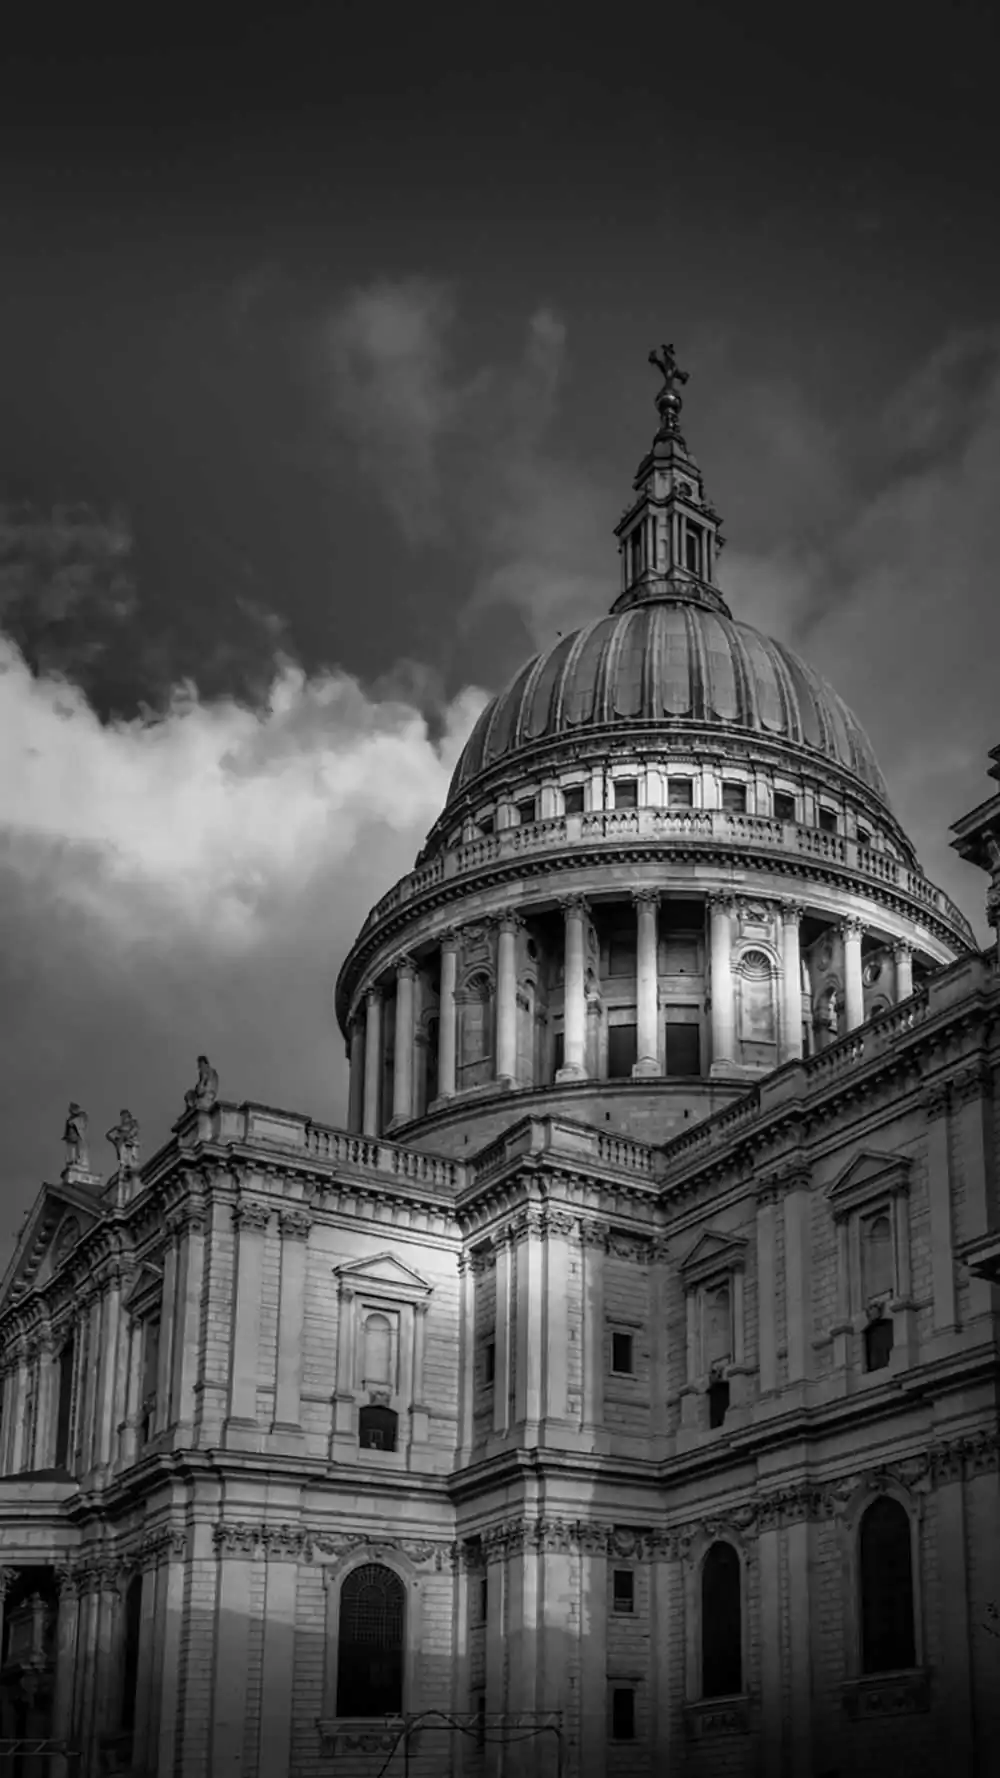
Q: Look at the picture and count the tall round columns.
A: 11